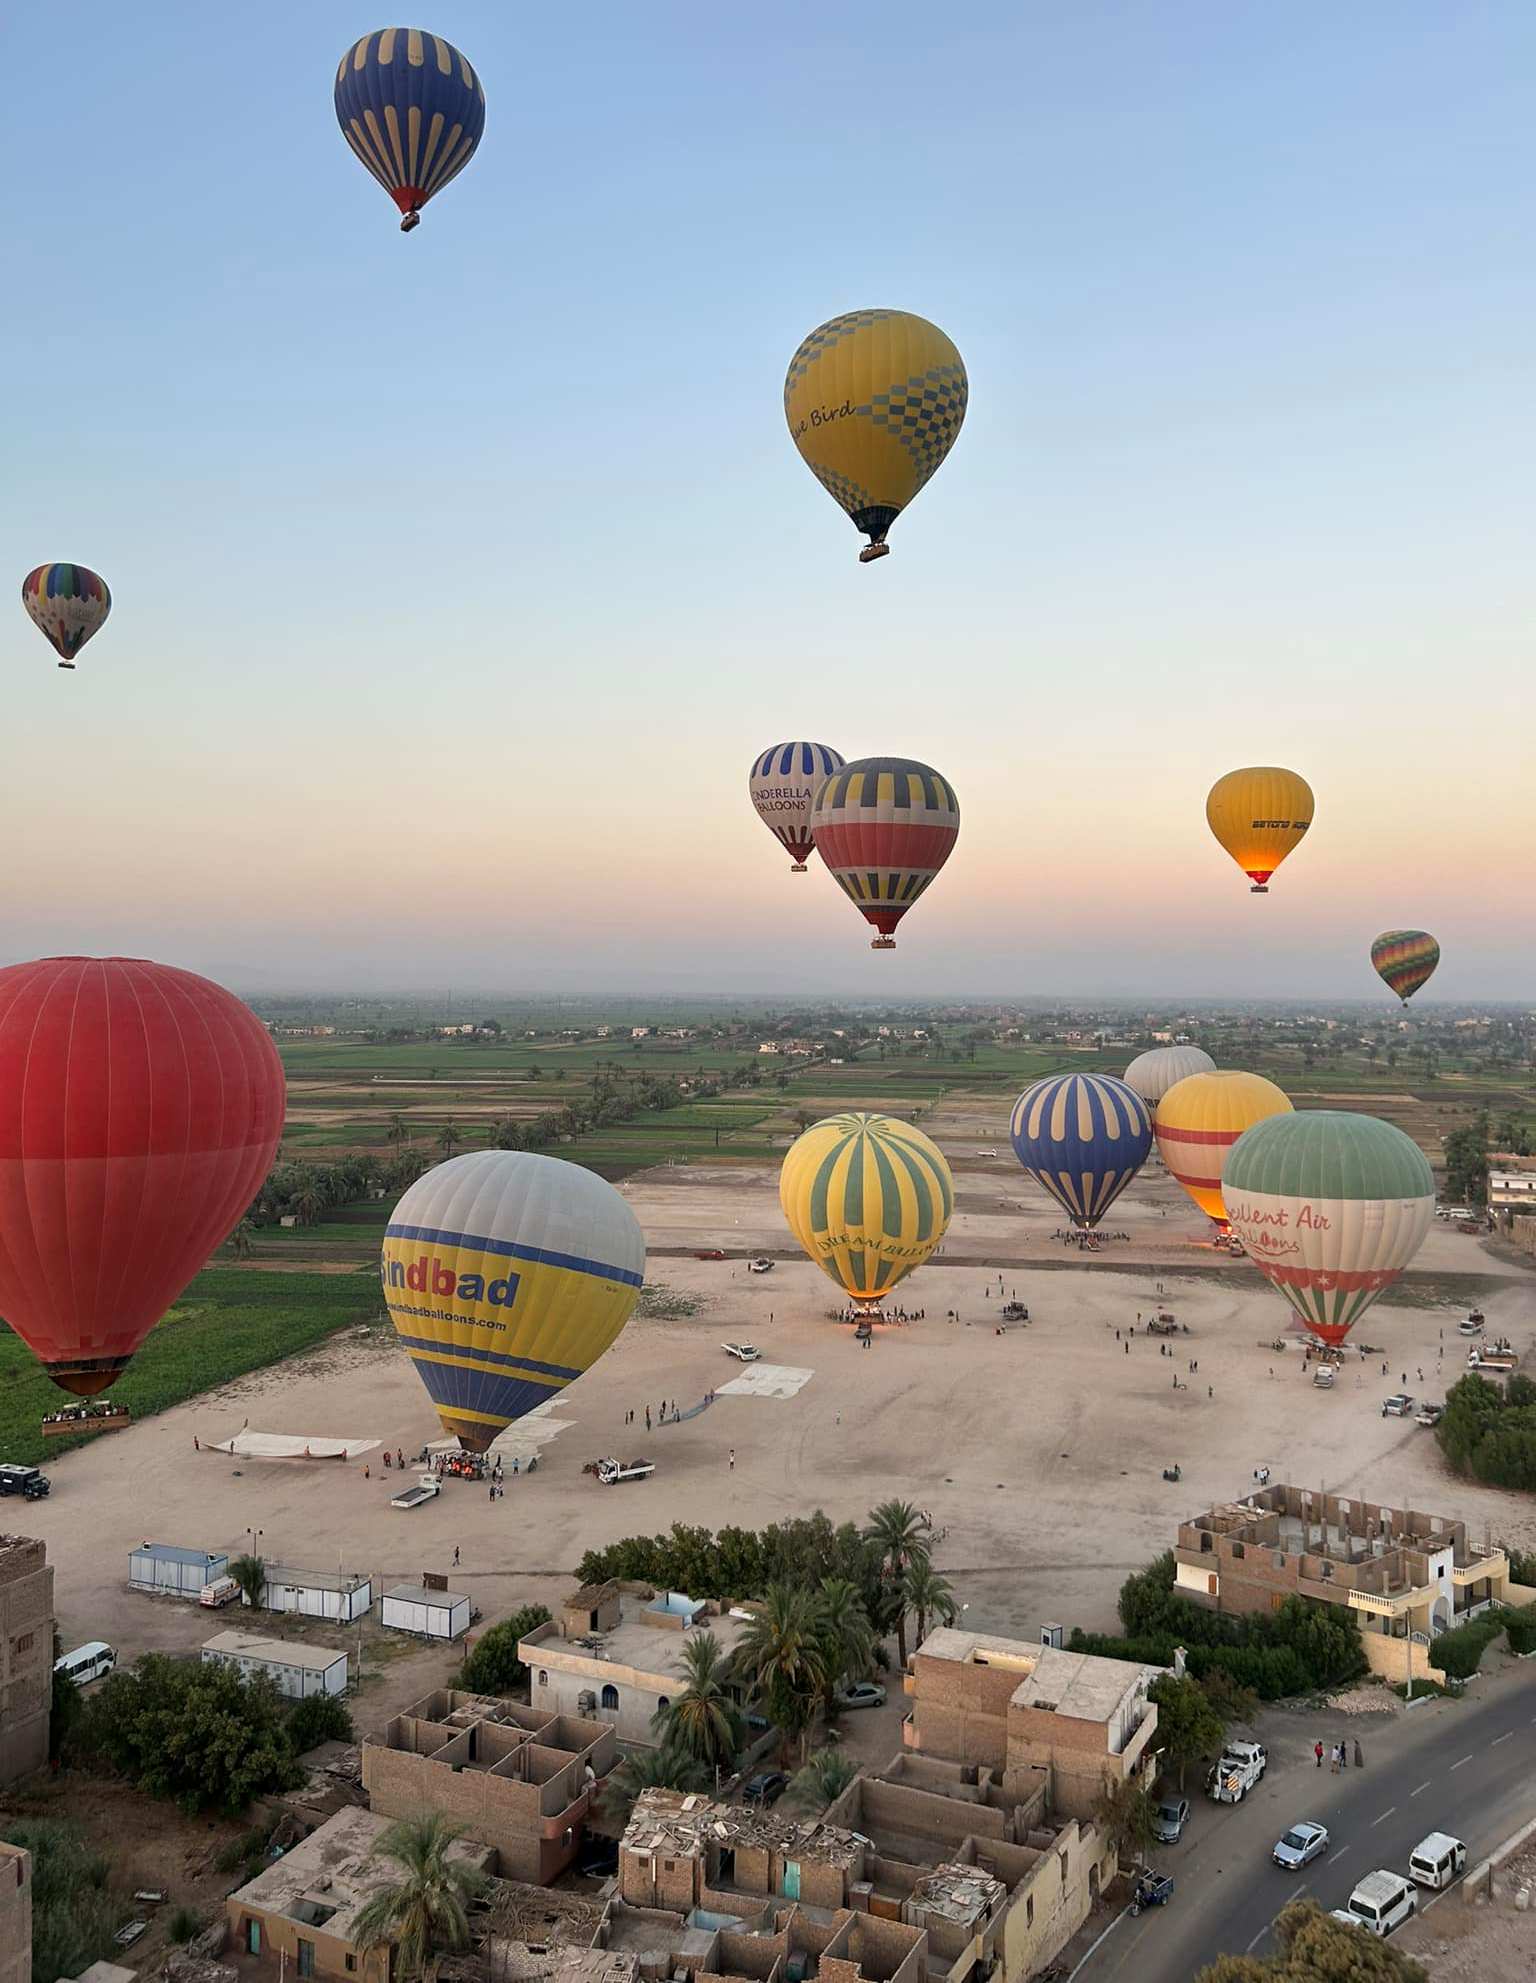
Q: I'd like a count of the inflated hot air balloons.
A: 14